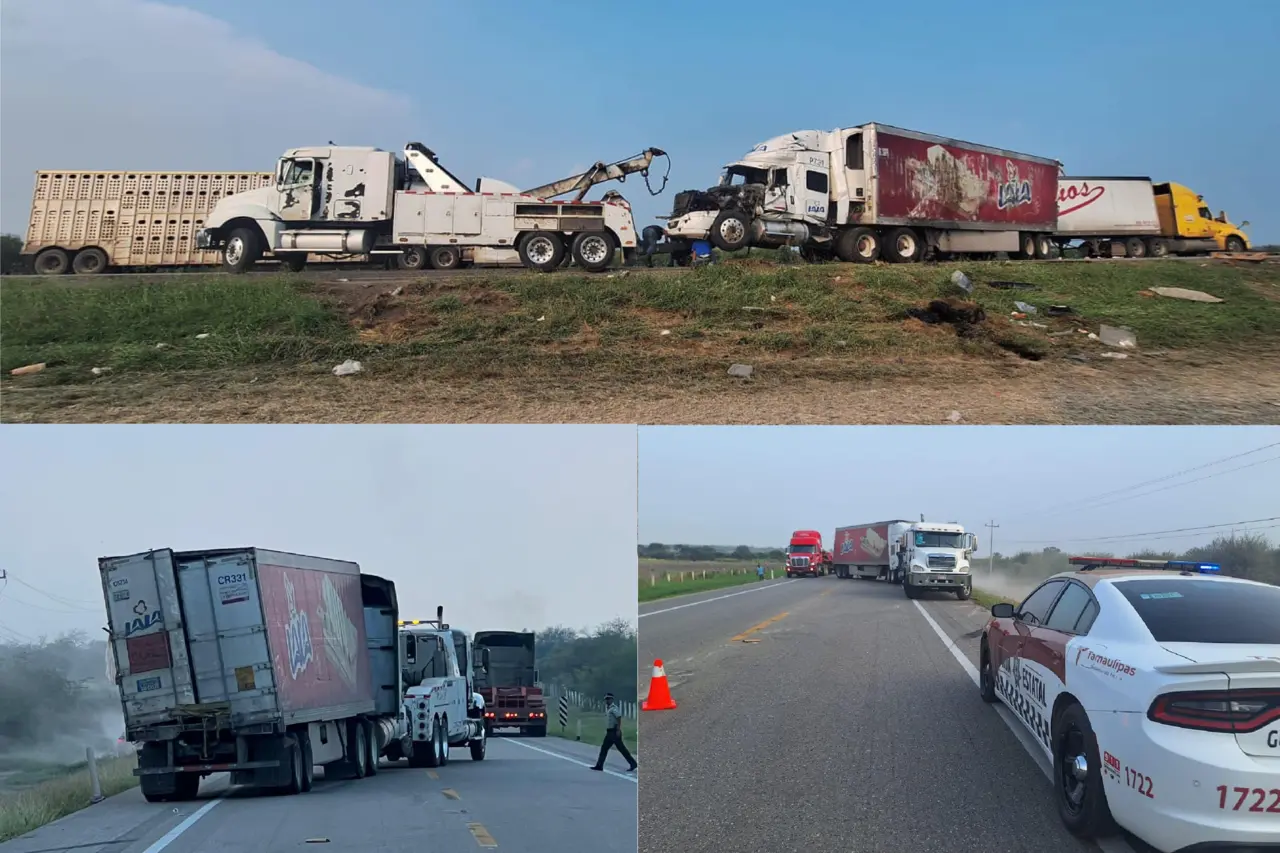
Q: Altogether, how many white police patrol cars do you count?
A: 1